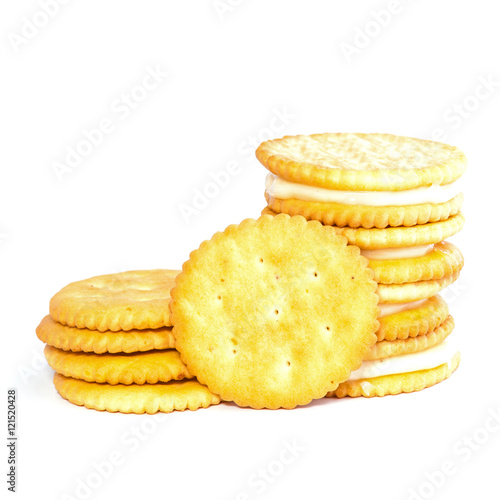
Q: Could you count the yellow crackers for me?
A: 13